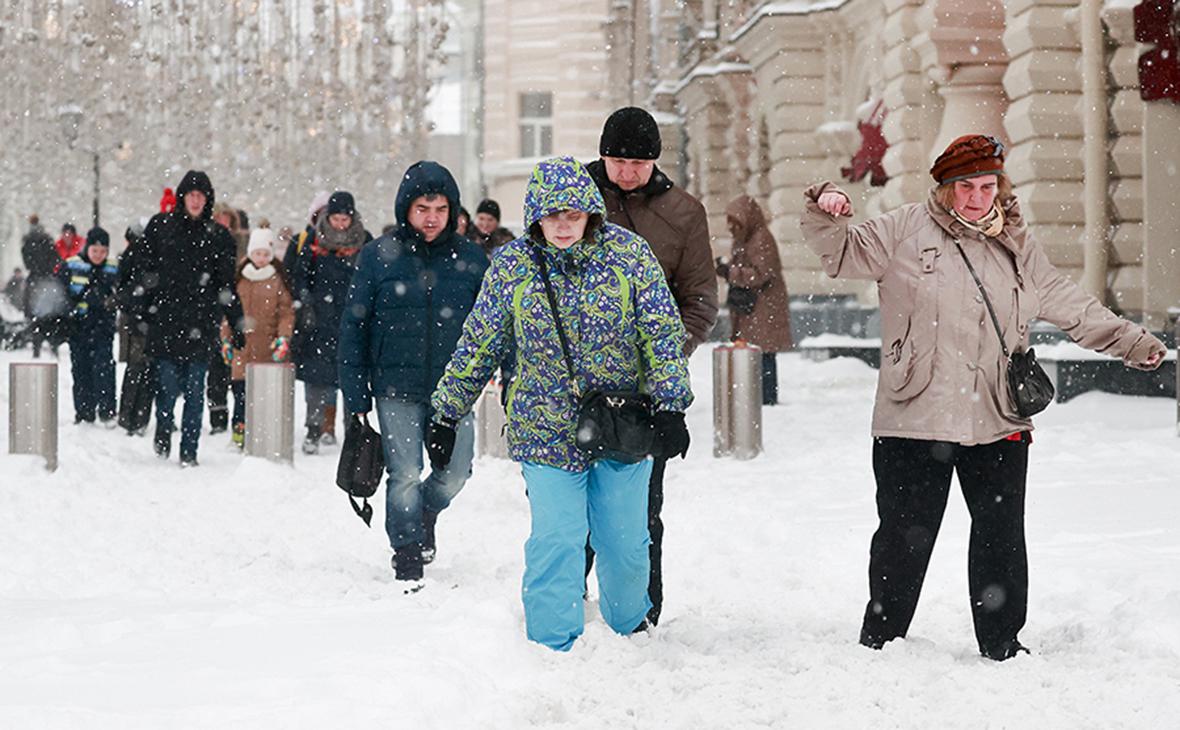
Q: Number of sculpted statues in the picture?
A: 0